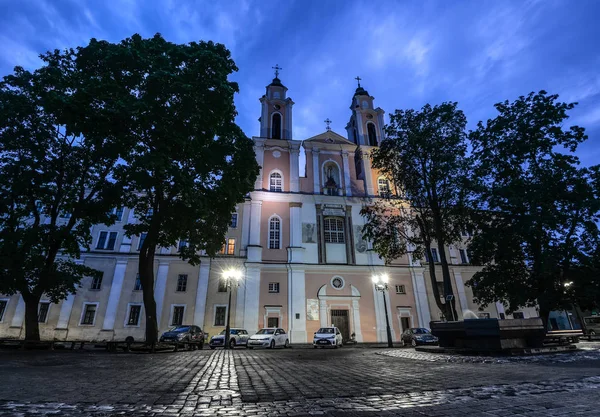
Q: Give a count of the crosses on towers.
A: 2